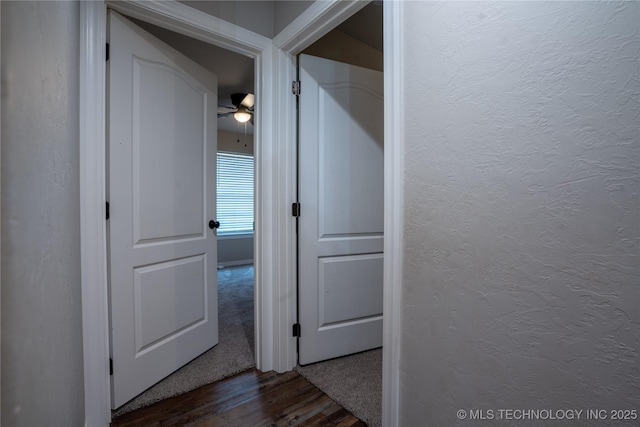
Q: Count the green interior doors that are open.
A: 0